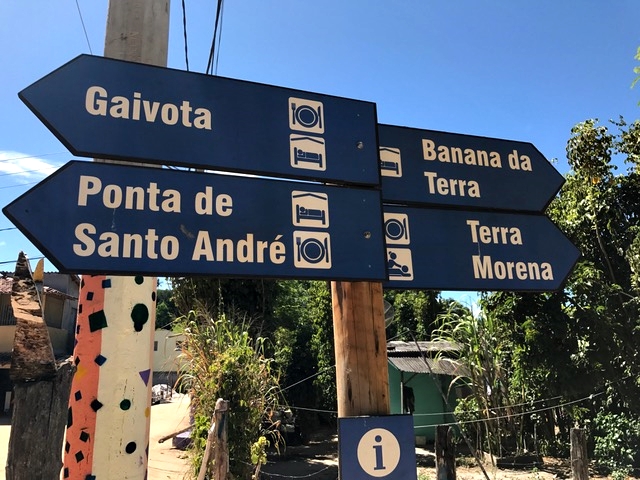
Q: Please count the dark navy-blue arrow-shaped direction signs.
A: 4